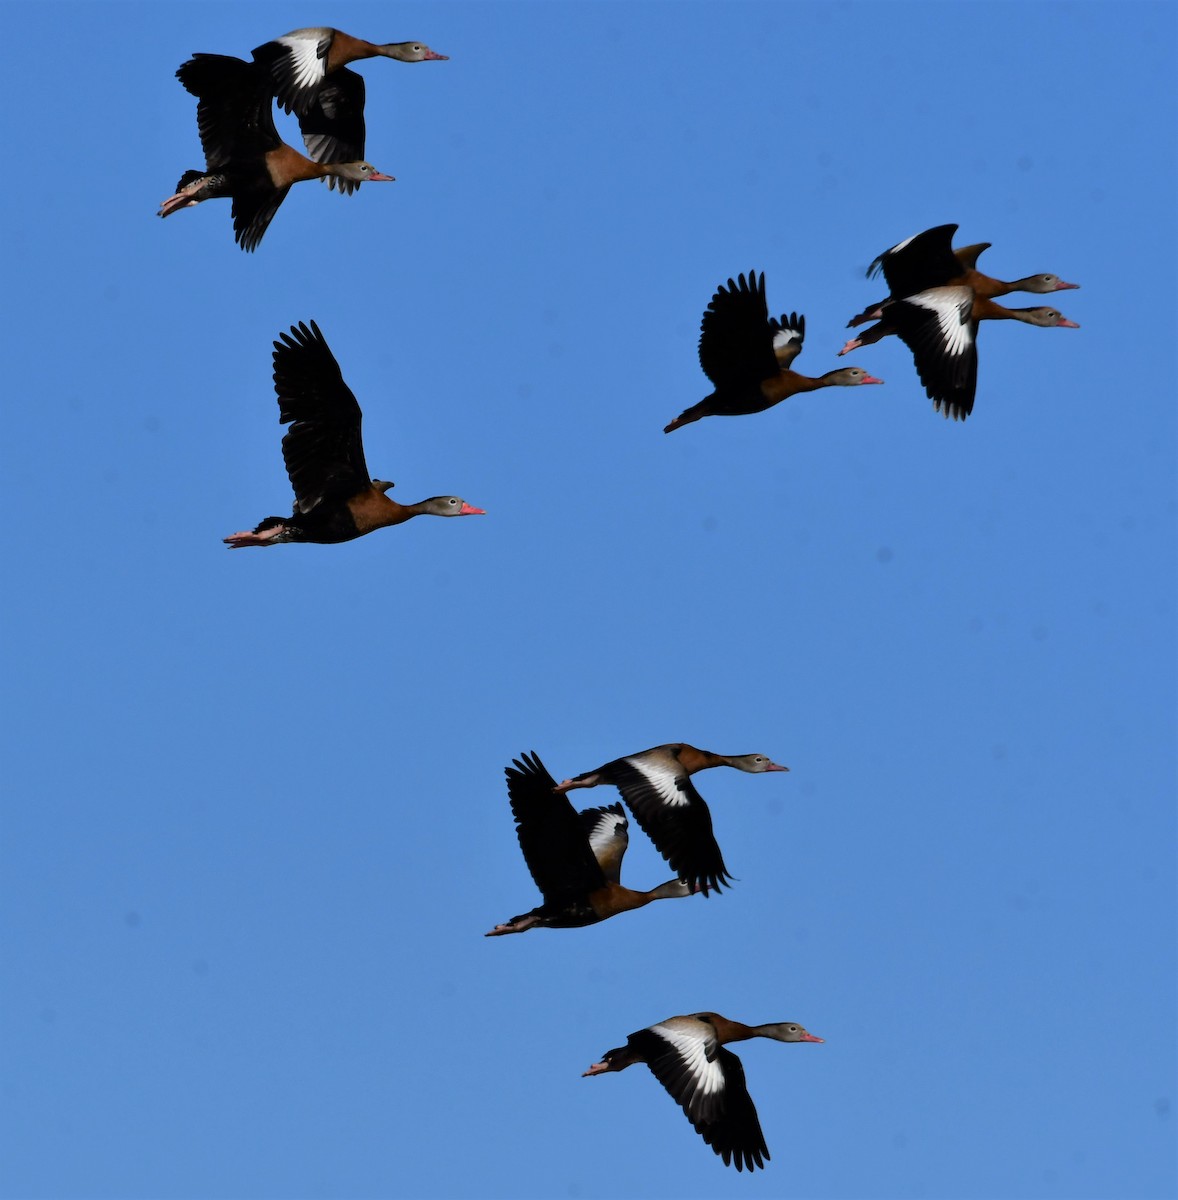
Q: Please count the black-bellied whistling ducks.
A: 9